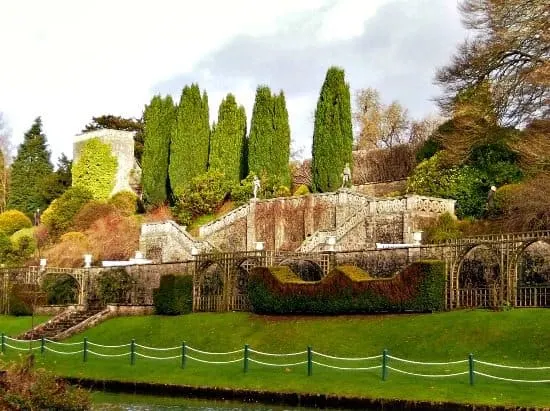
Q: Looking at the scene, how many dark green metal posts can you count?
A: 9